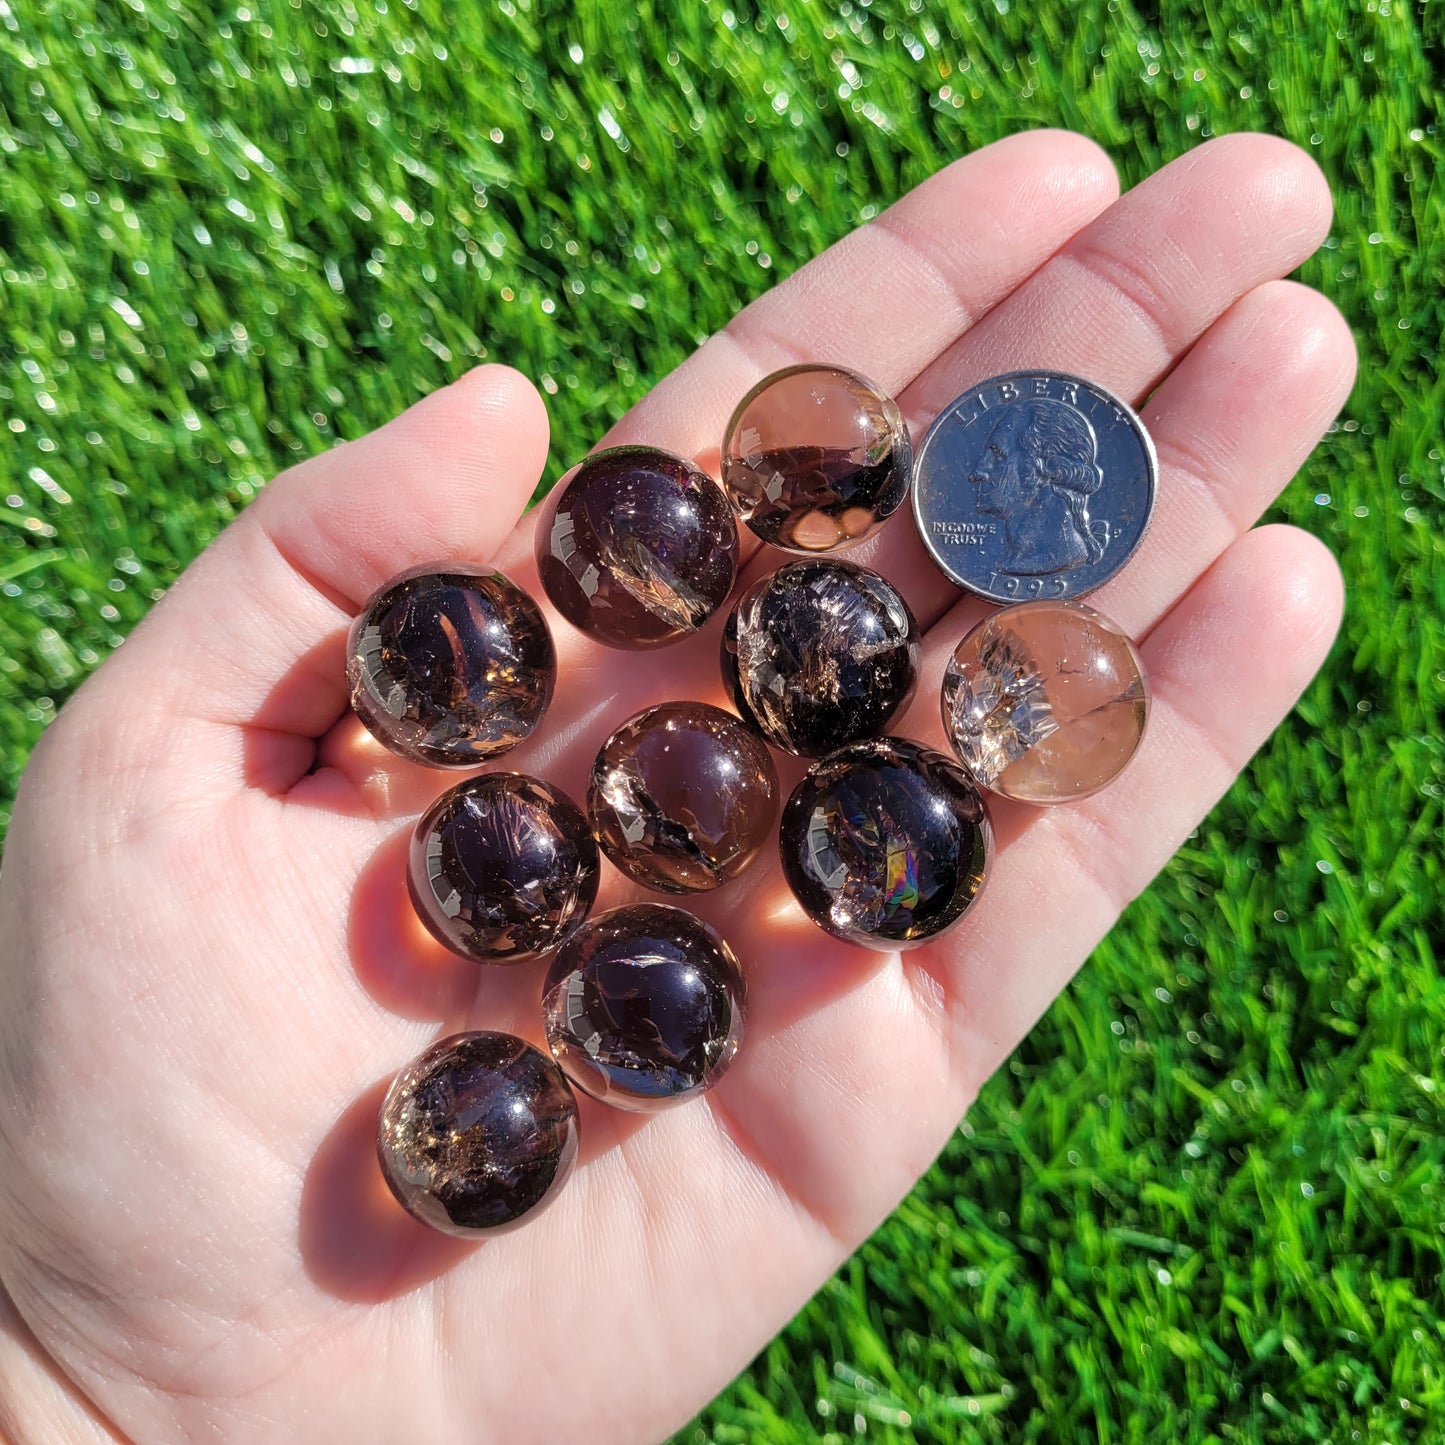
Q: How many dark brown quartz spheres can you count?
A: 8